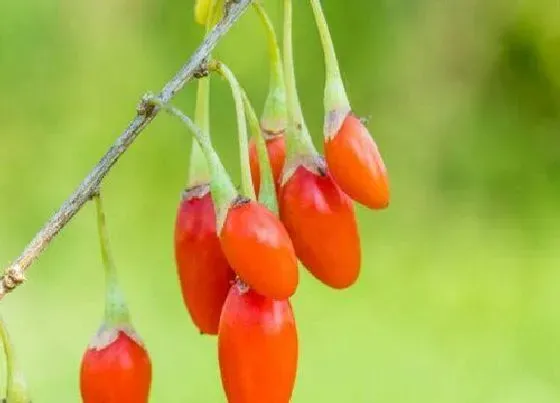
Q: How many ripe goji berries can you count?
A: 7